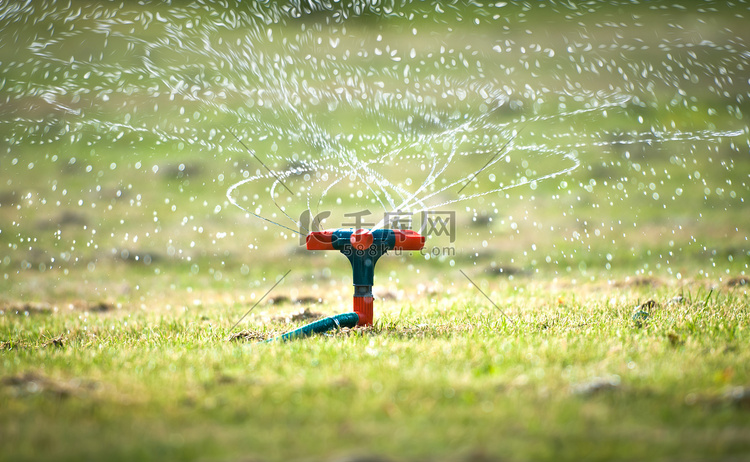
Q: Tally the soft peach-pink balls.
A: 0